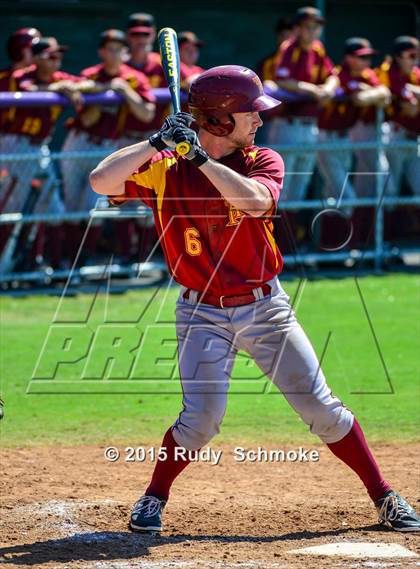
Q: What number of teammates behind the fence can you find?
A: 9